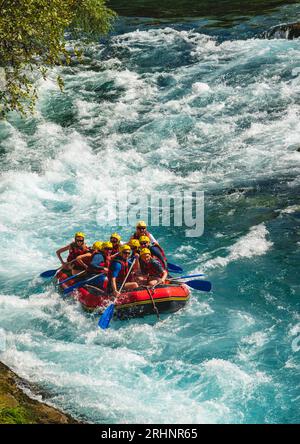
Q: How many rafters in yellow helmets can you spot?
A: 9